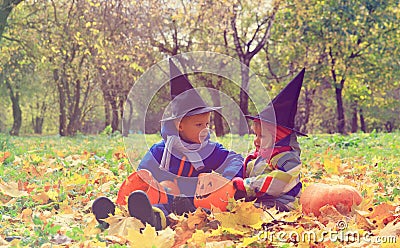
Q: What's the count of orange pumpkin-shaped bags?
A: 2